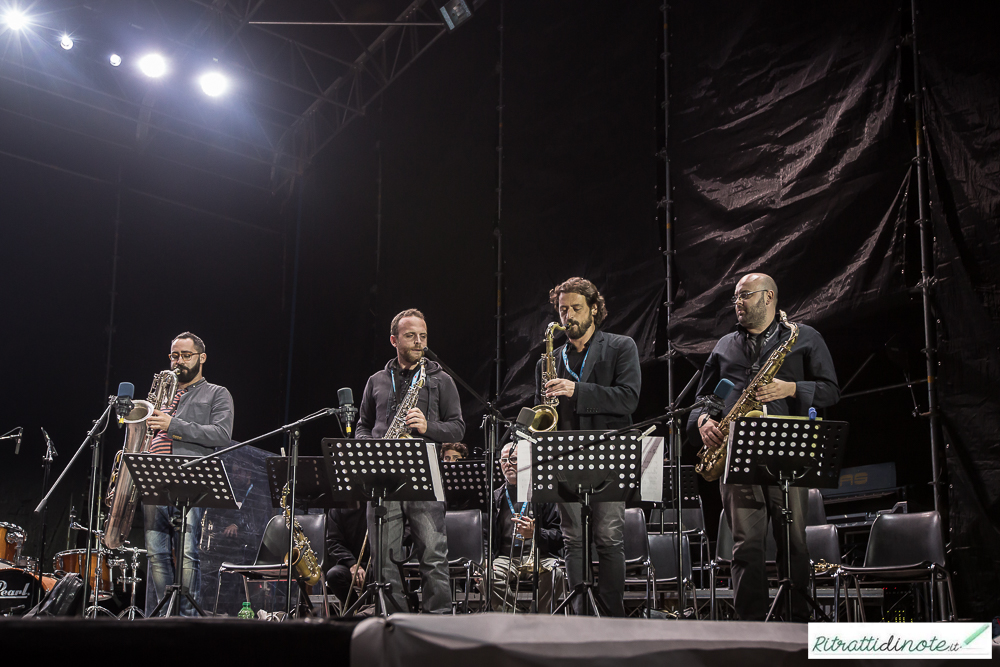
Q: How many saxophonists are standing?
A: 4